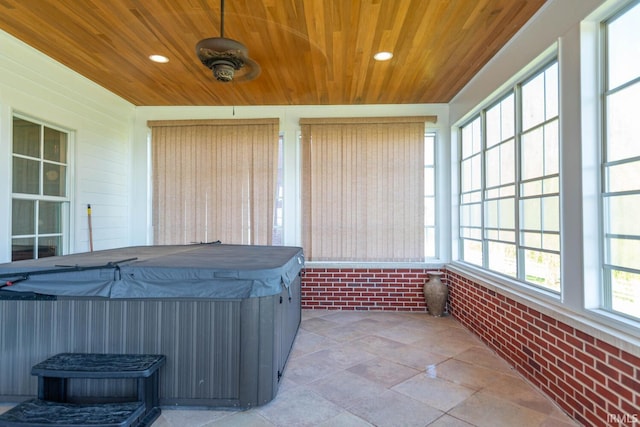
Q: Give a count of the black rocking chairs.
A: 0